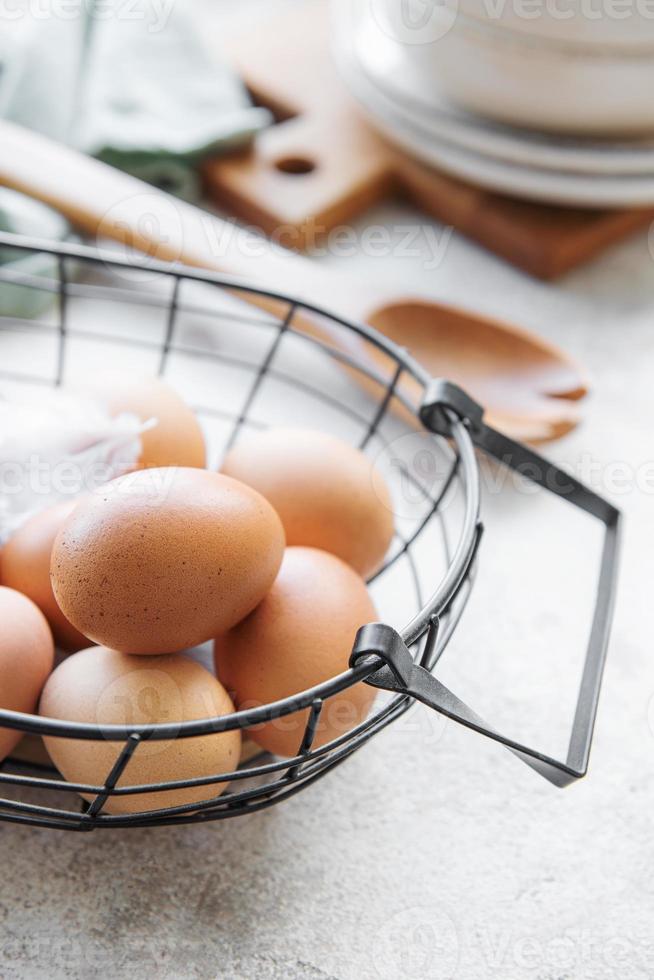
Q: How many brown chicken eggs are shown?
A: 7